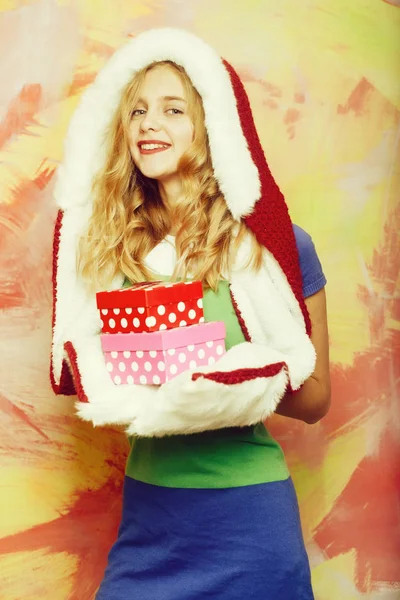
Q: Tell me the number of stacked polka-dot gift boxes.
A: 2